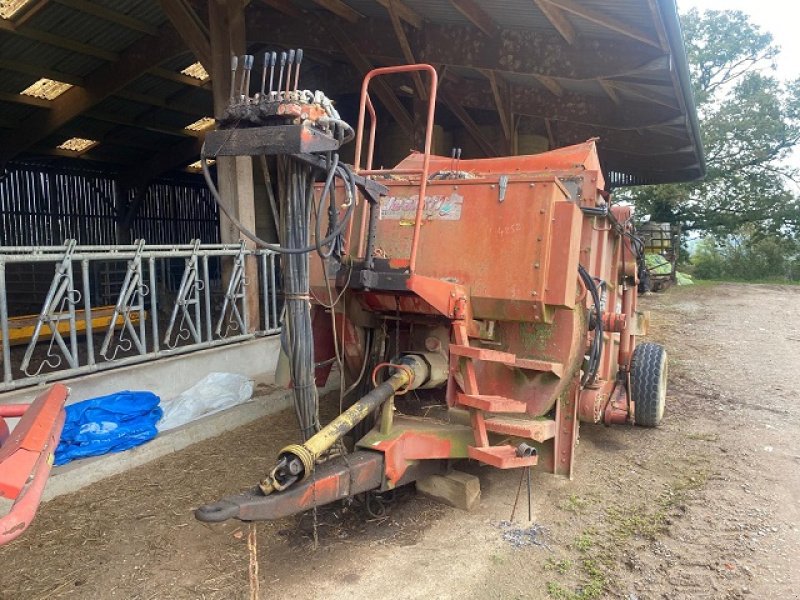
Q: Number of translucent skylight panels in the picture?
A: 6